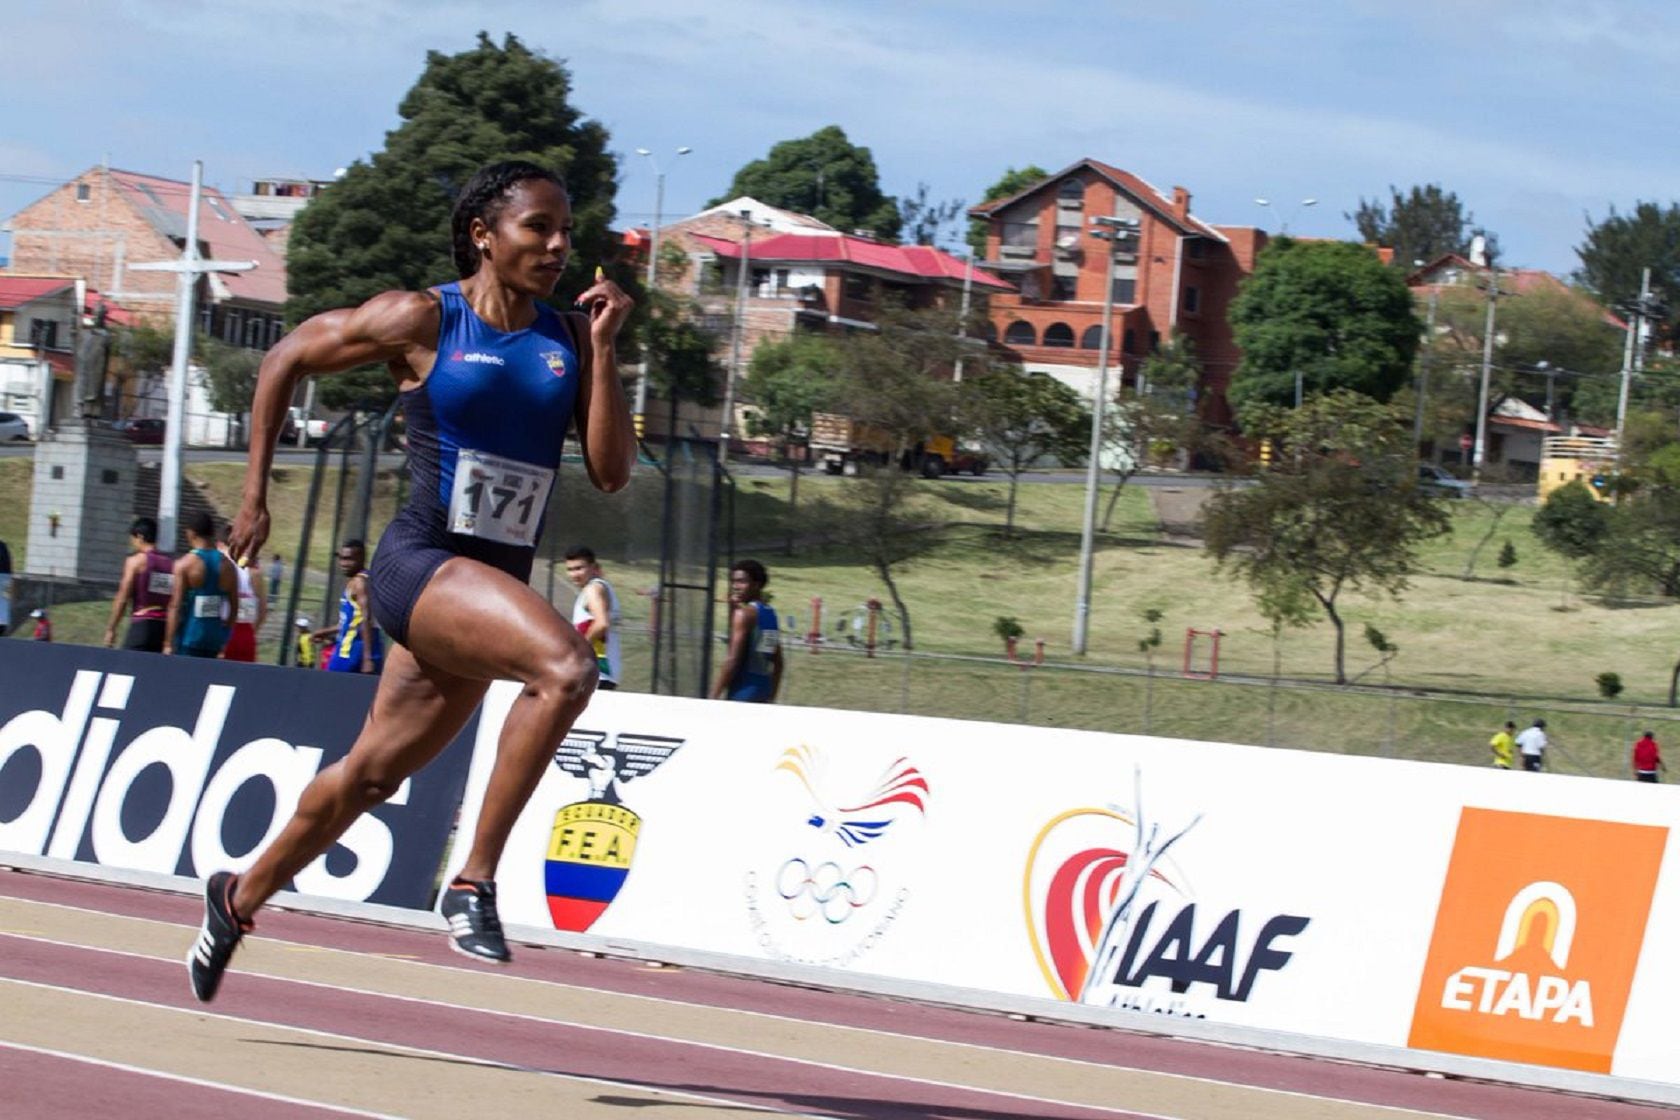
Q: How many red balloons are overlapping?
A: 0